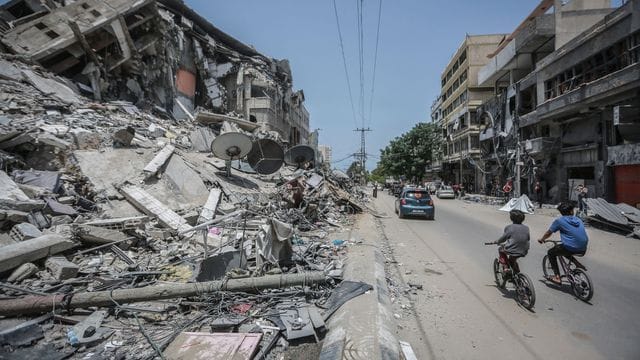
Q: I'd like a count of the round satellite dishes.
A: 3